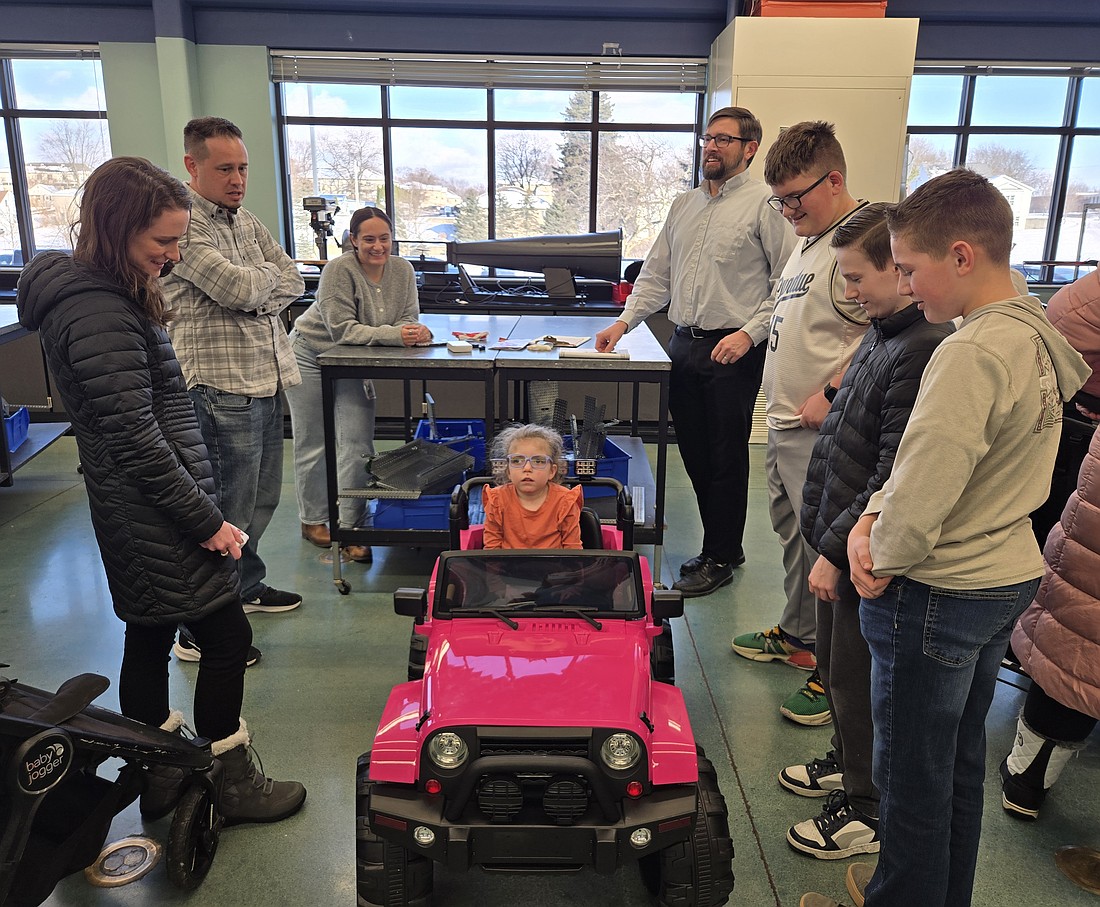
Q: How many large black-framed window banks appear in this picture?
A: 3